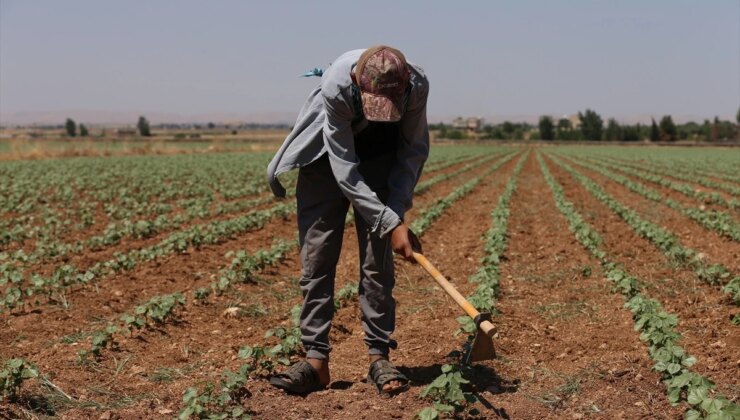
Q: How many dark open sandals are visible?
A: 2